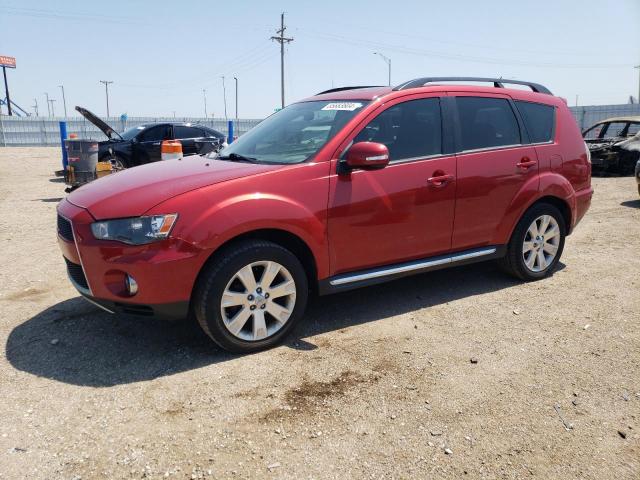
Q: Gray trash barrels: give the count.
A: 1